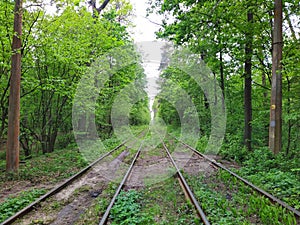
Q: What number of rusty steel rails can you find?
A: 4